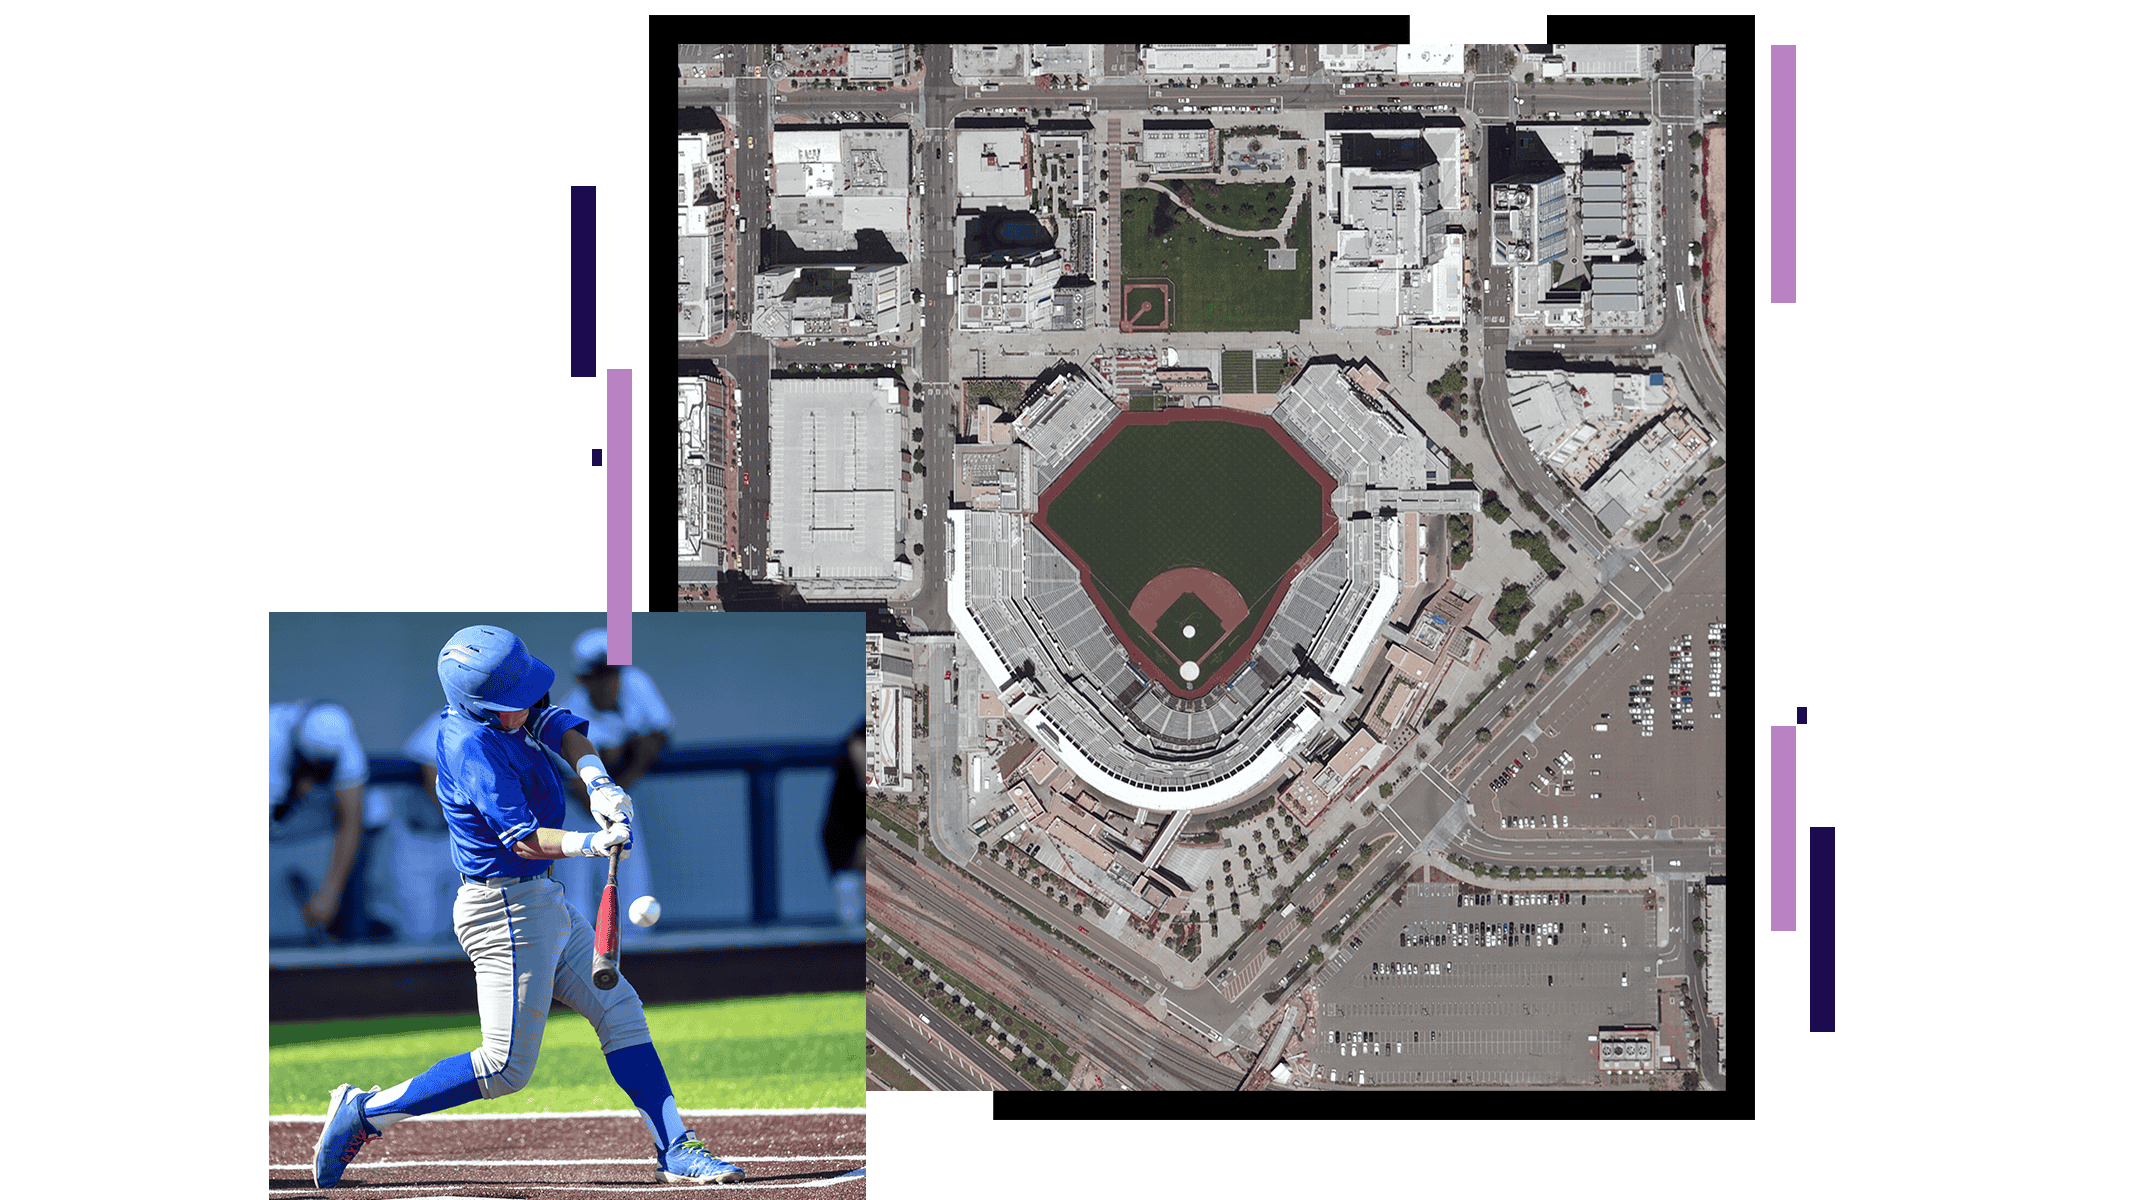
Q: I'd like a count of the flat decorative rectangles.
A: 7